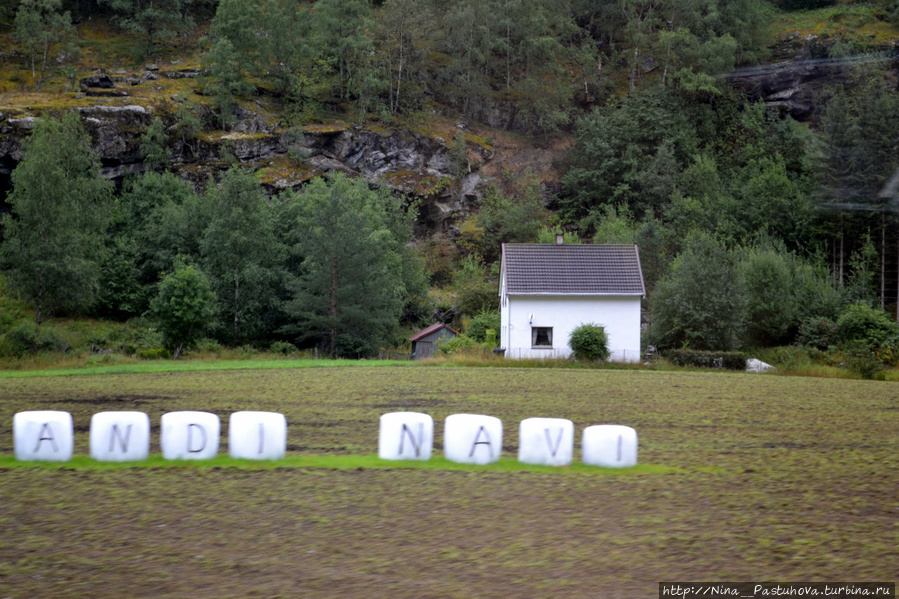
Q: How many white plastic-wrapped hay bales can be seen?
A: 8